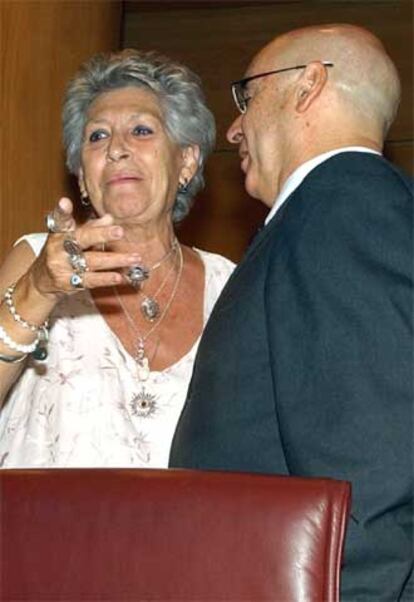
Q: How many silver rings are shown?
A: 4